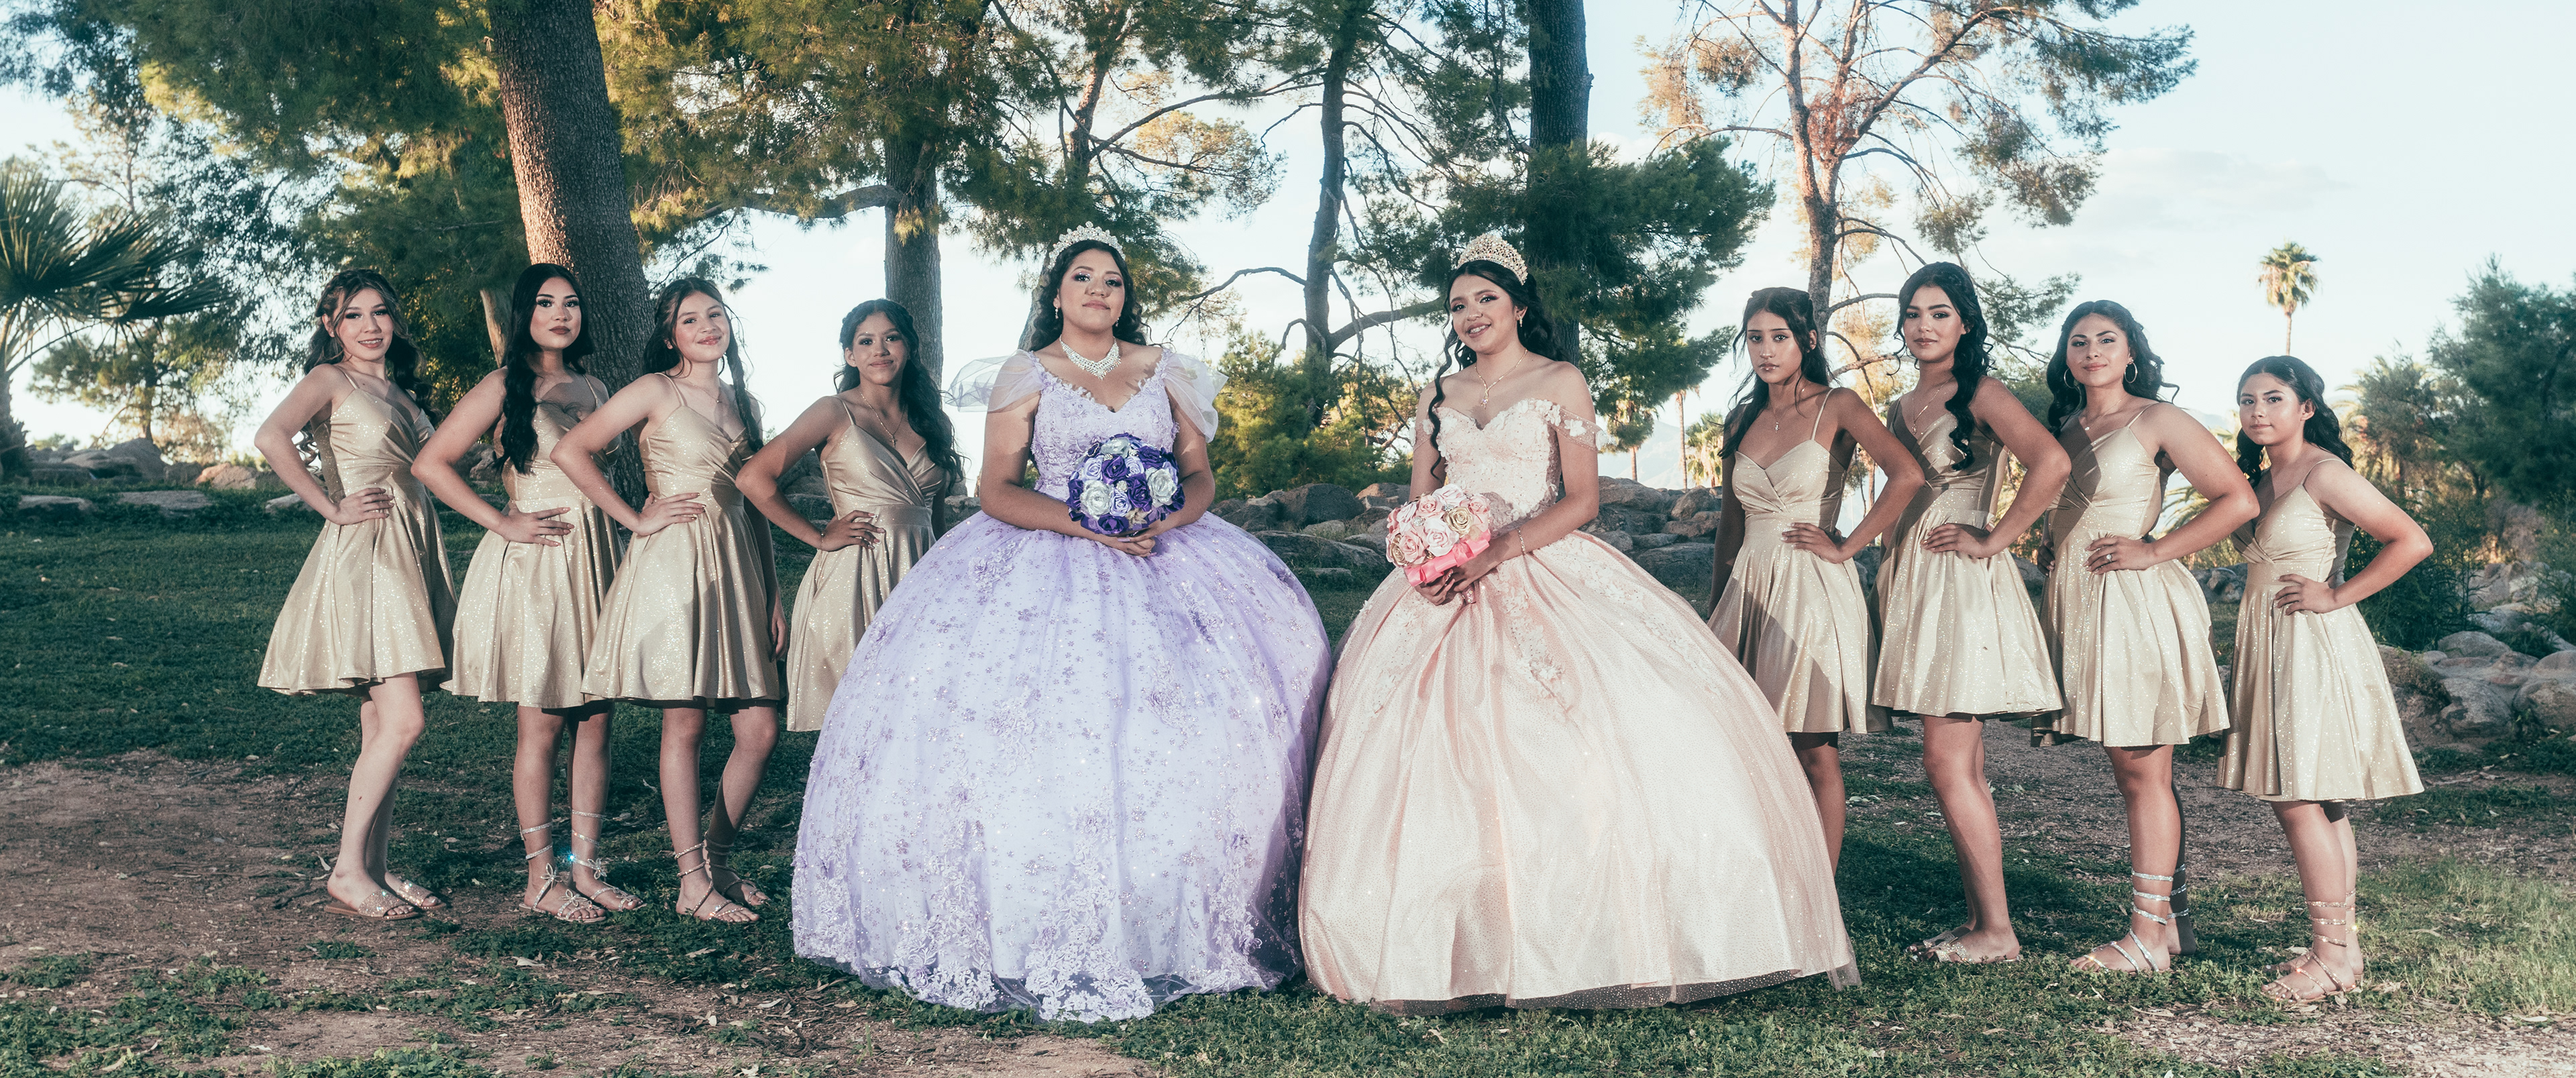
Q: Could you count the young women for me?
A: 10